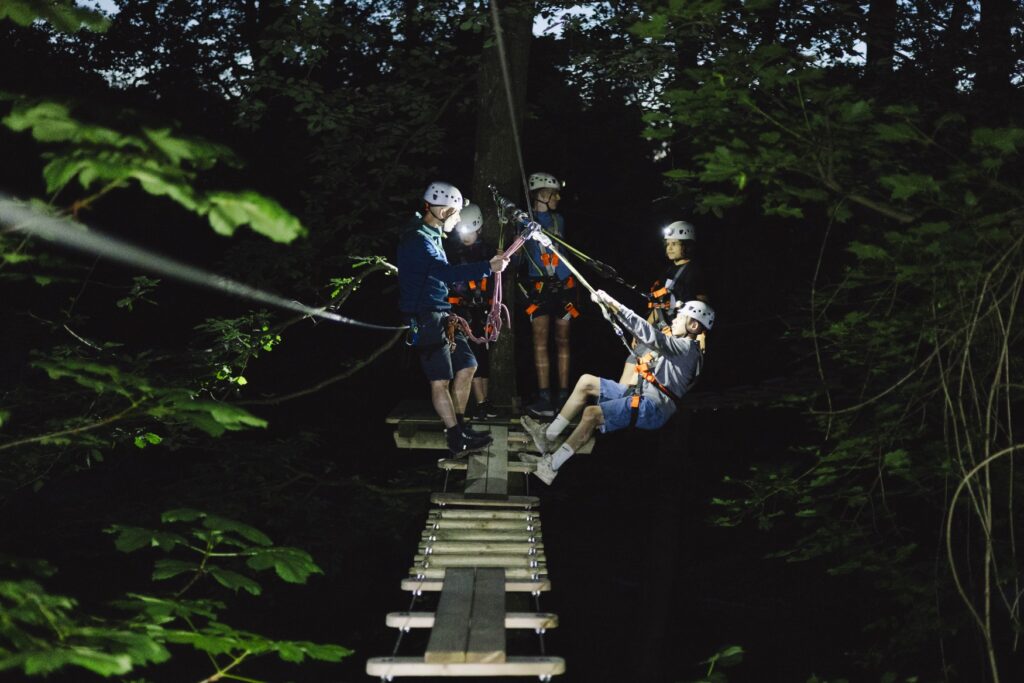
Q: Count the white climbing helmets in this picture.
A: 5